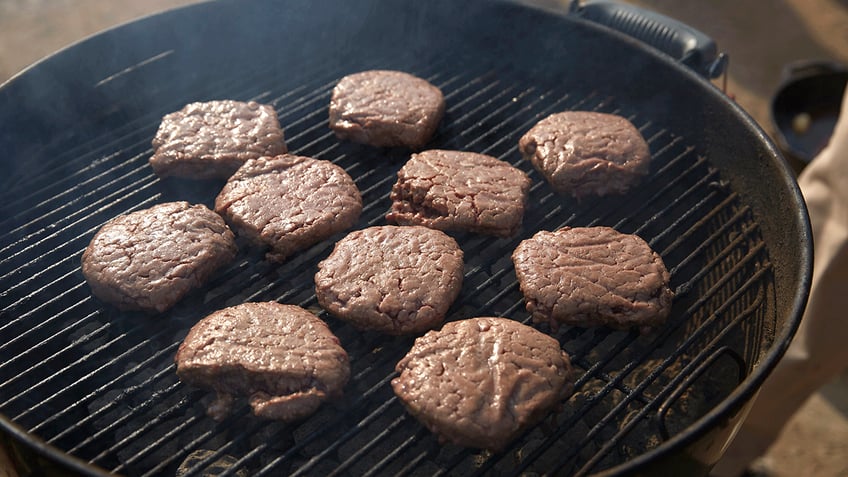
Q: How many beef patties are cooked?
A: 10